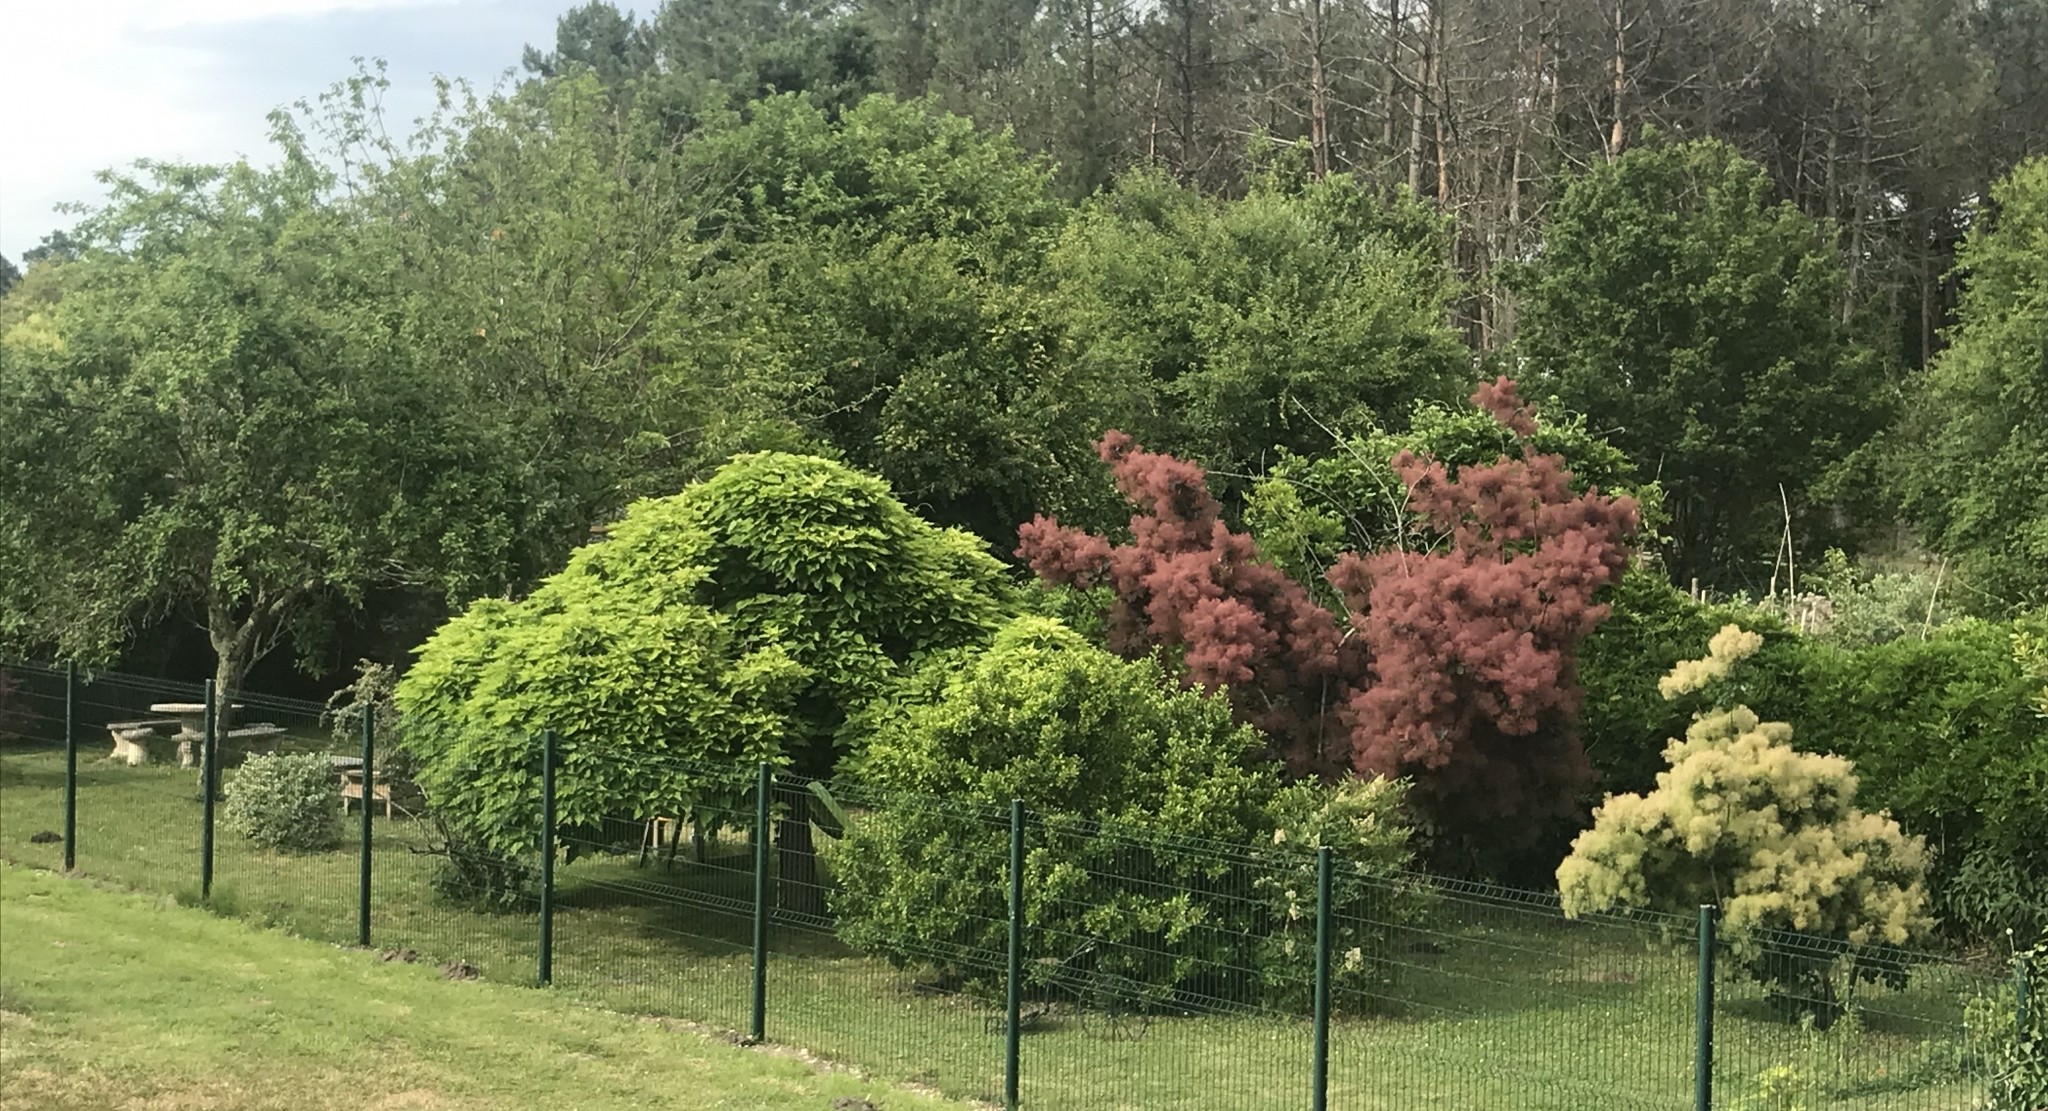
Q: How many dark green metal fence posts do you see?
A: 8